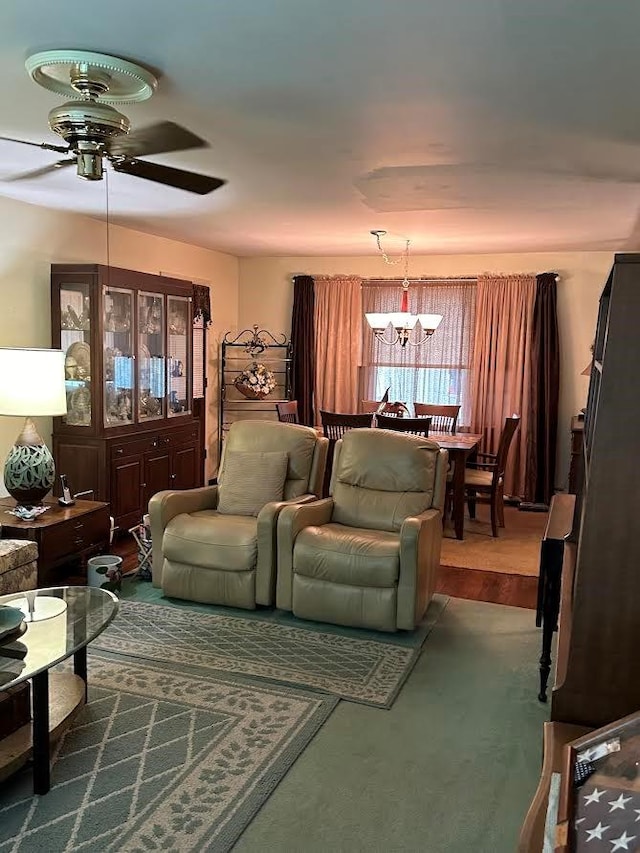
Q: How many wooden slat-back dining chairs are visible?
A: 6